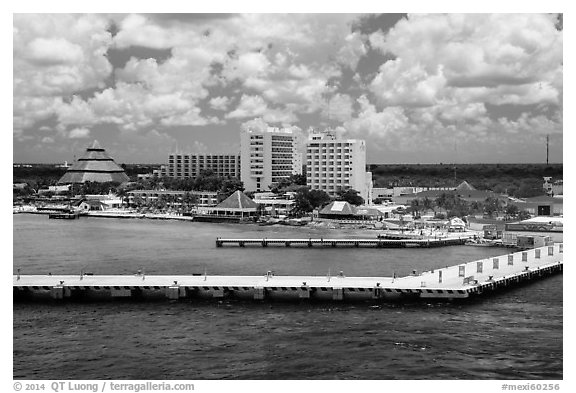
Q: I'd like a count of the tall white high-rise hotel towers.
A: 2